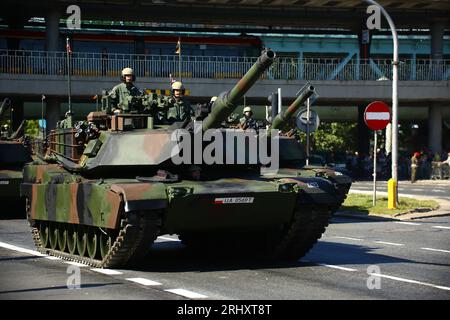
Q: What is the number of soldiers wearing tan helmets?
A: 4